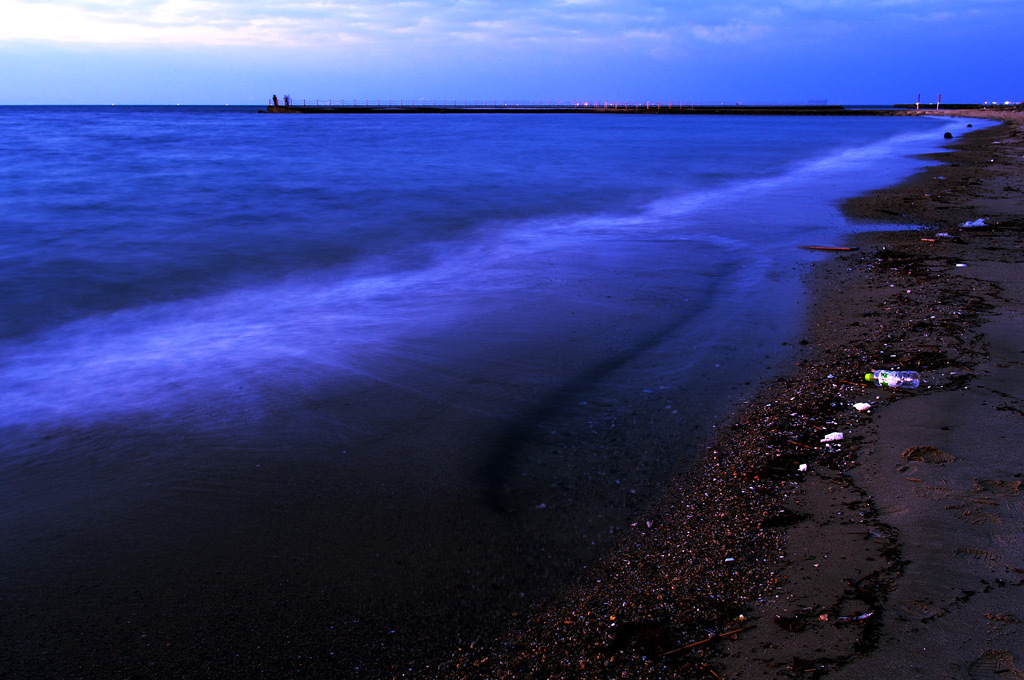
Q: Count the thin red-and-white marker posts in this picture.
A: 2